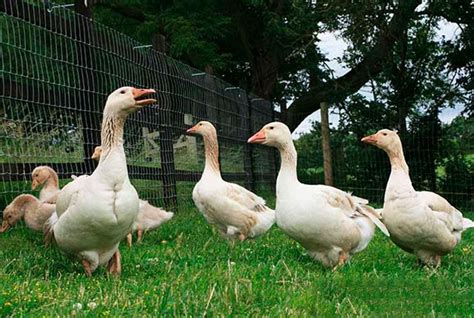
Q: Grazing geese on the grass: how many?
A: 7